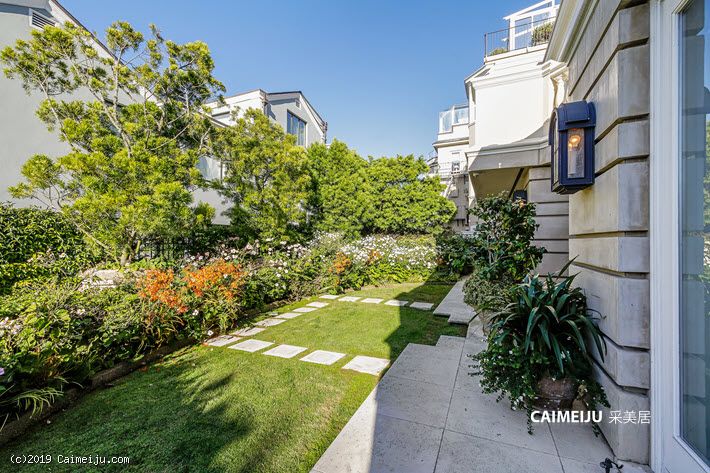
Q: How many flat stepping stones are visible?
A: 15